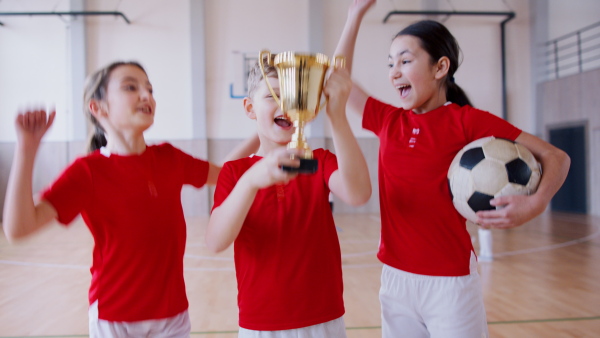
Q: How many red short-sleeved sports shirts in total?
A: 3